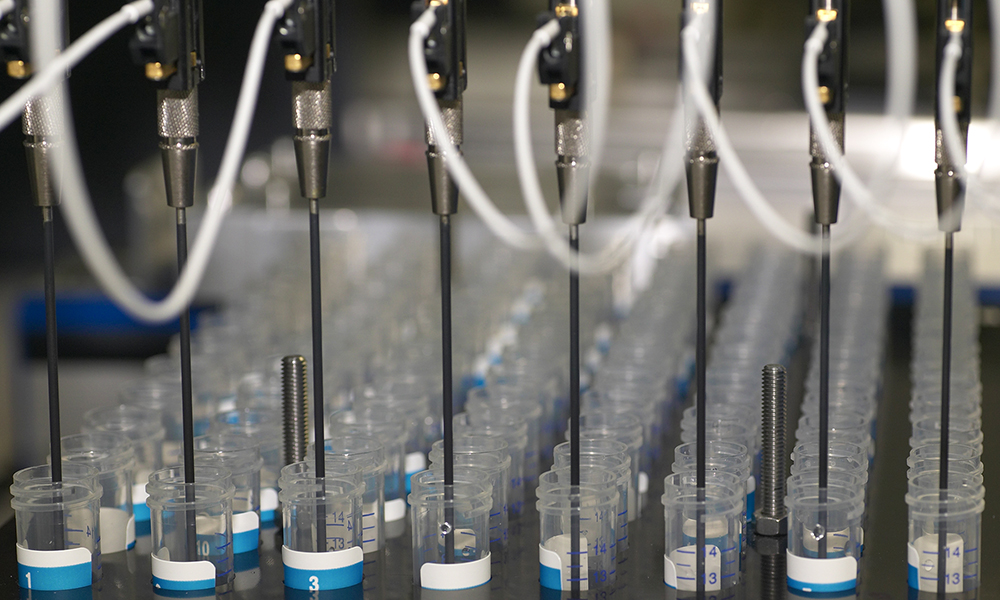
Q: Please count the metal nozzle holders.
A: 8